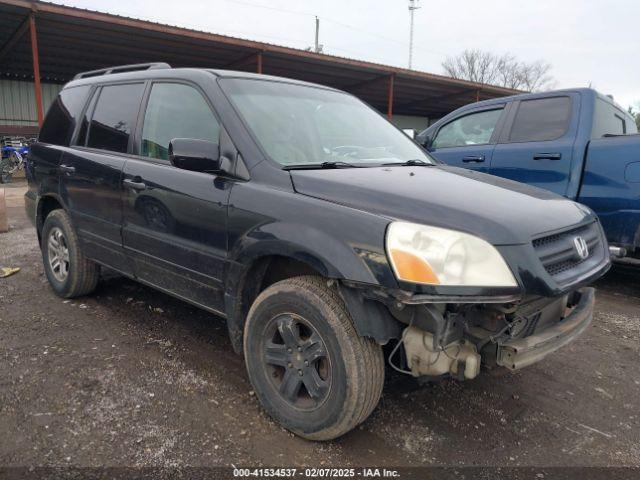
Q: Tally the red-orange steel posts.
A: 4